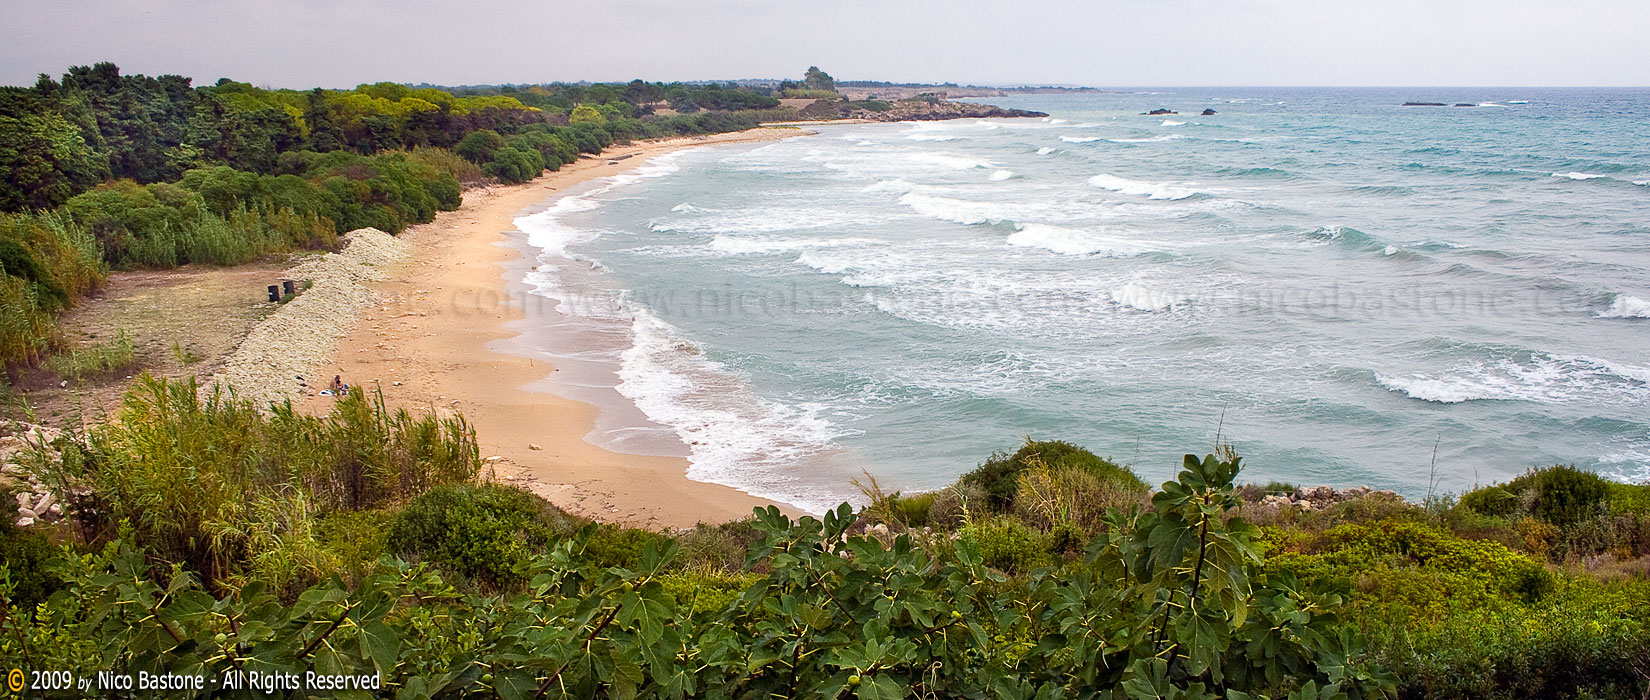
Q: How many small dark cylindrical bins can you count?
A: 2